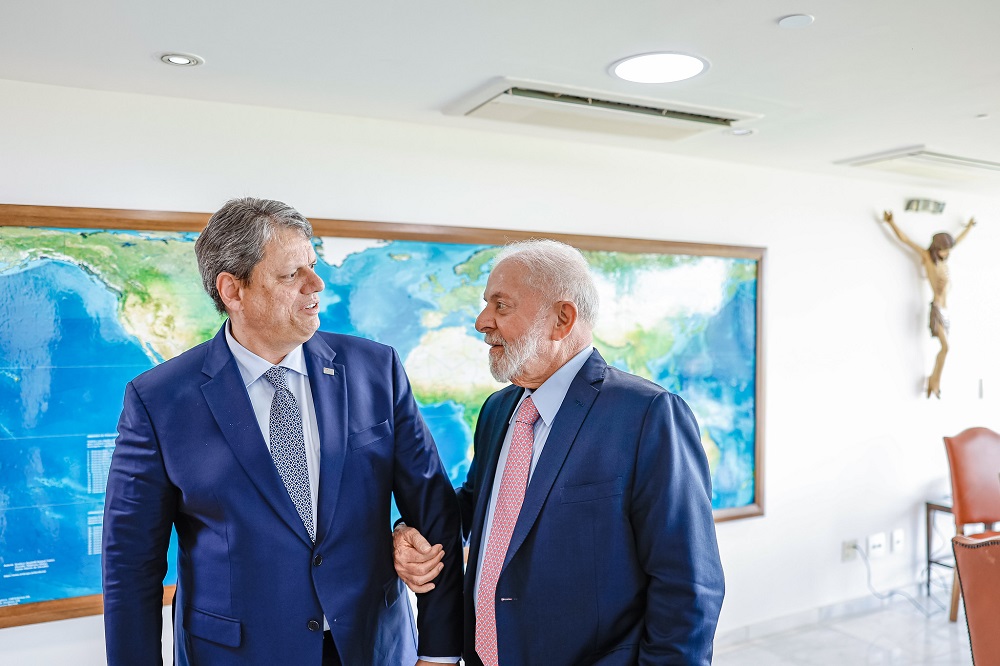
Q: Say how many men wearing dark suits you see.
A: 2